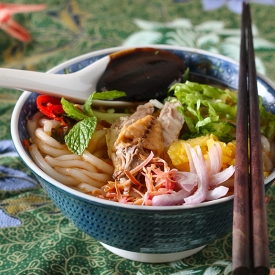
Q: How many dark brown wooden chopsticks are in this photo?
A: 2